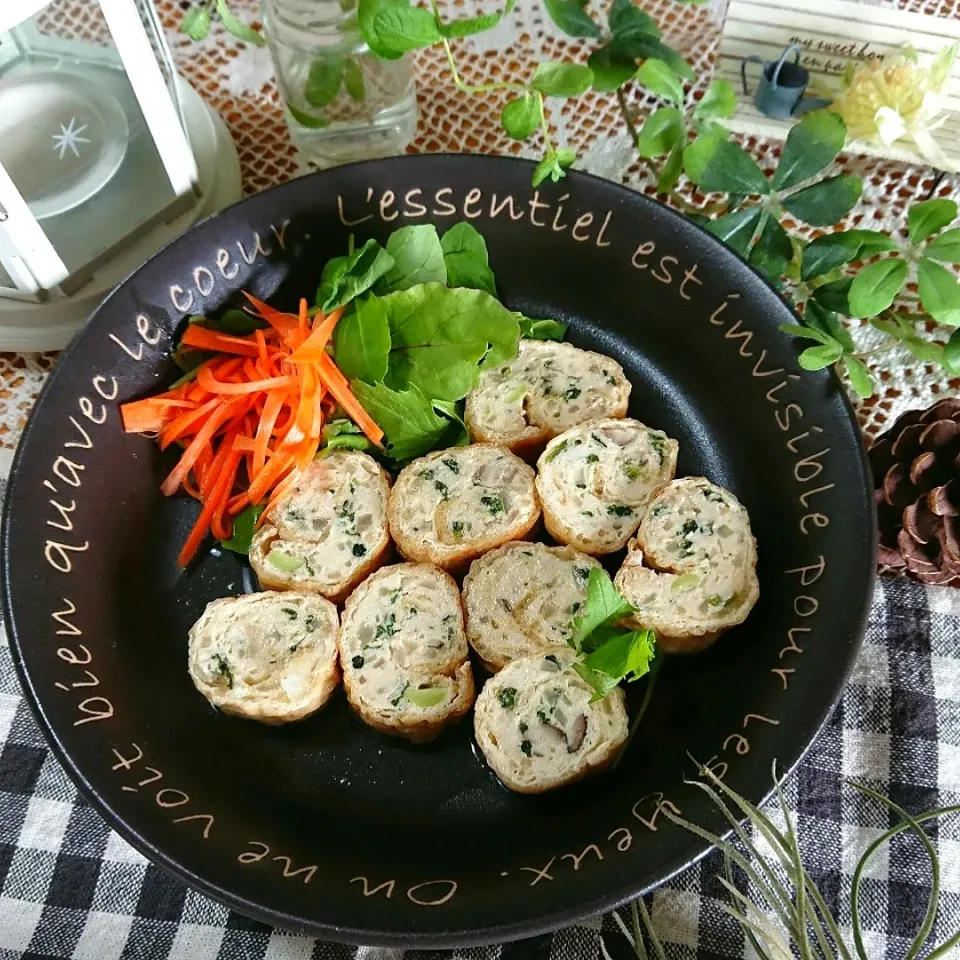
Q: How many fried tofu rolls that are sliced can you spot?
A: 9